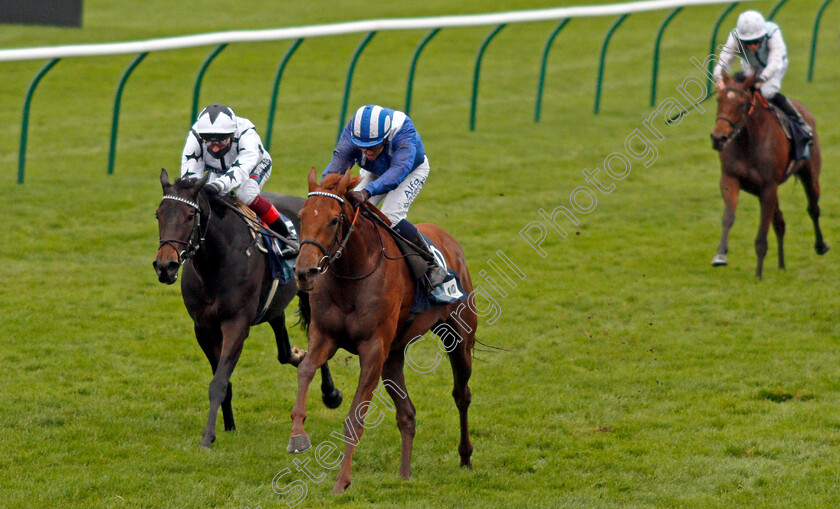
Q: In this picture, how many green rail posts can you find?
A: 13